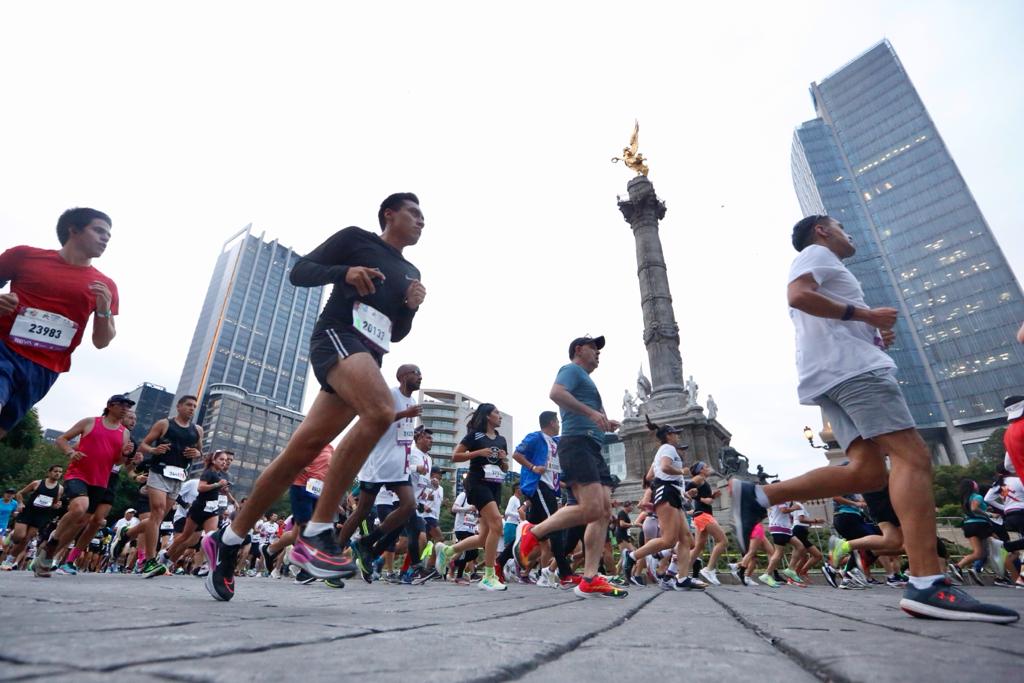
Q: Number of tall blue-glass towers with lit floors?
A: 2